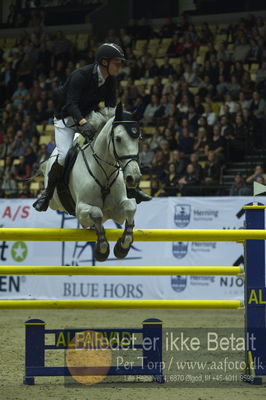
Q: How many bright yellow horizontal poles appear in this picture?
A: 3